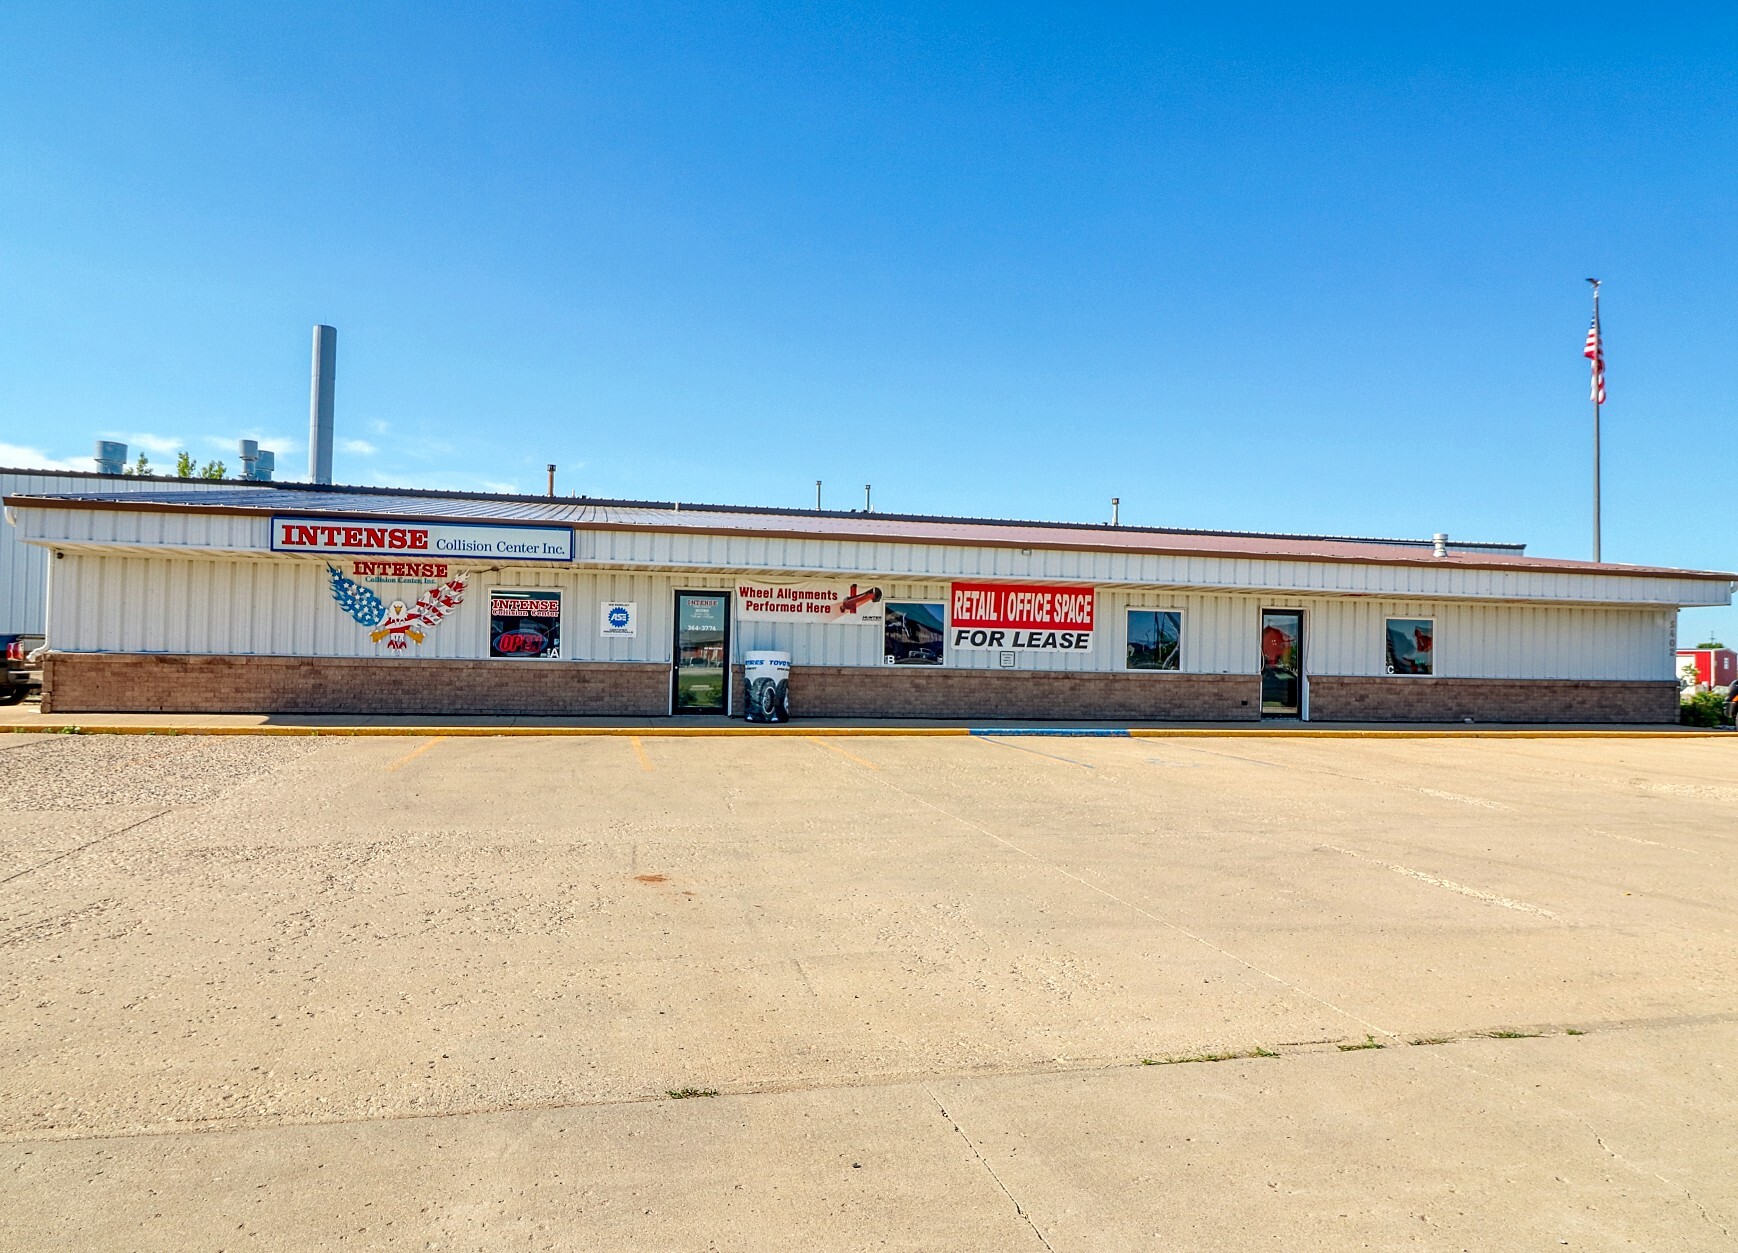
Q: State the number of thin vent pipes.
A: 4